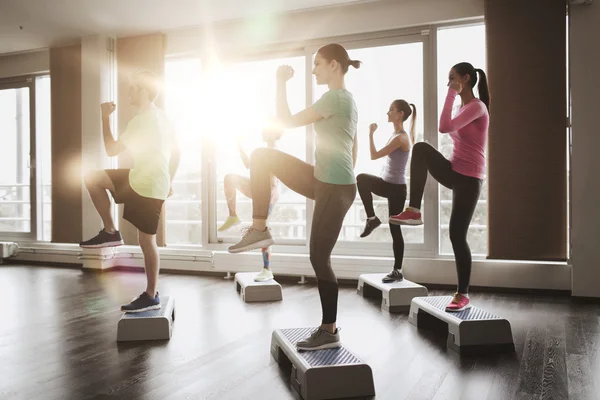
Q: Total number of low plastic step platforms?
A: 5